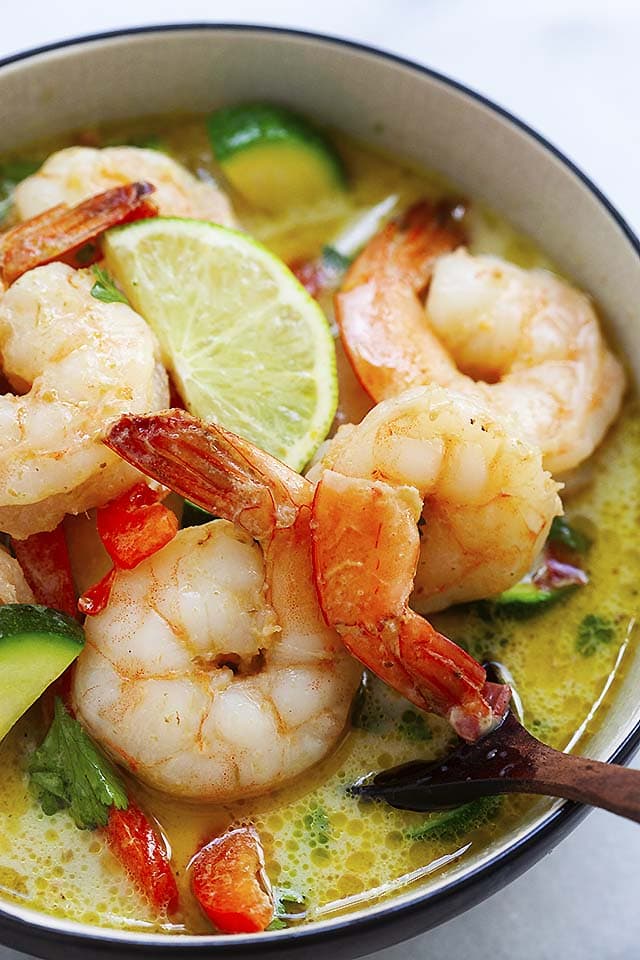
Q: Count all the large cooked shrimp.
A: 5